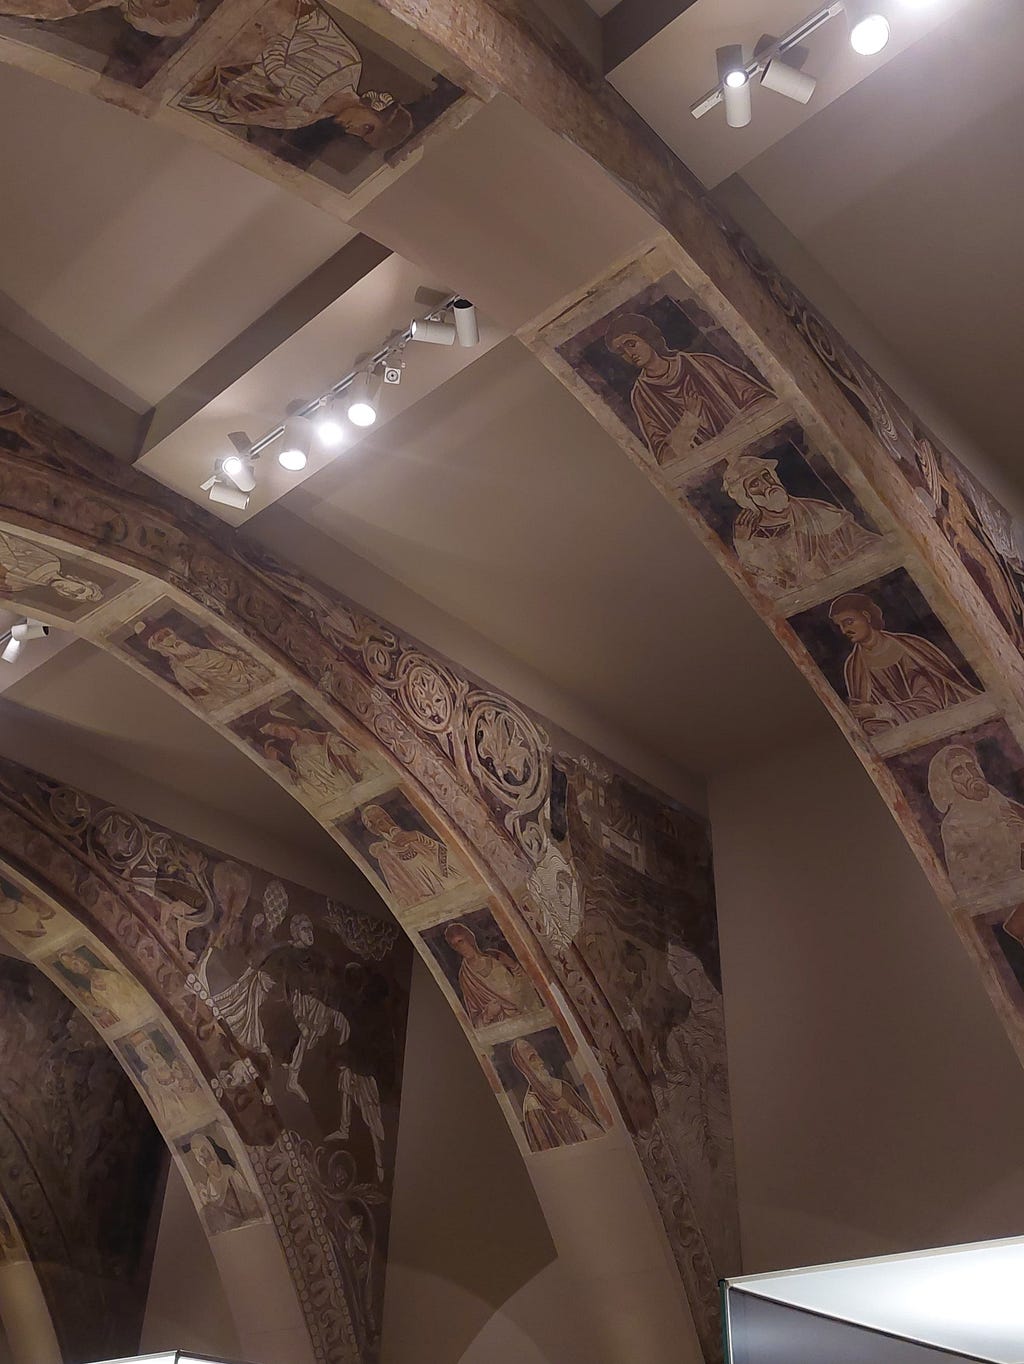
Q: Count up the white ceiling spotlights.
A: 13